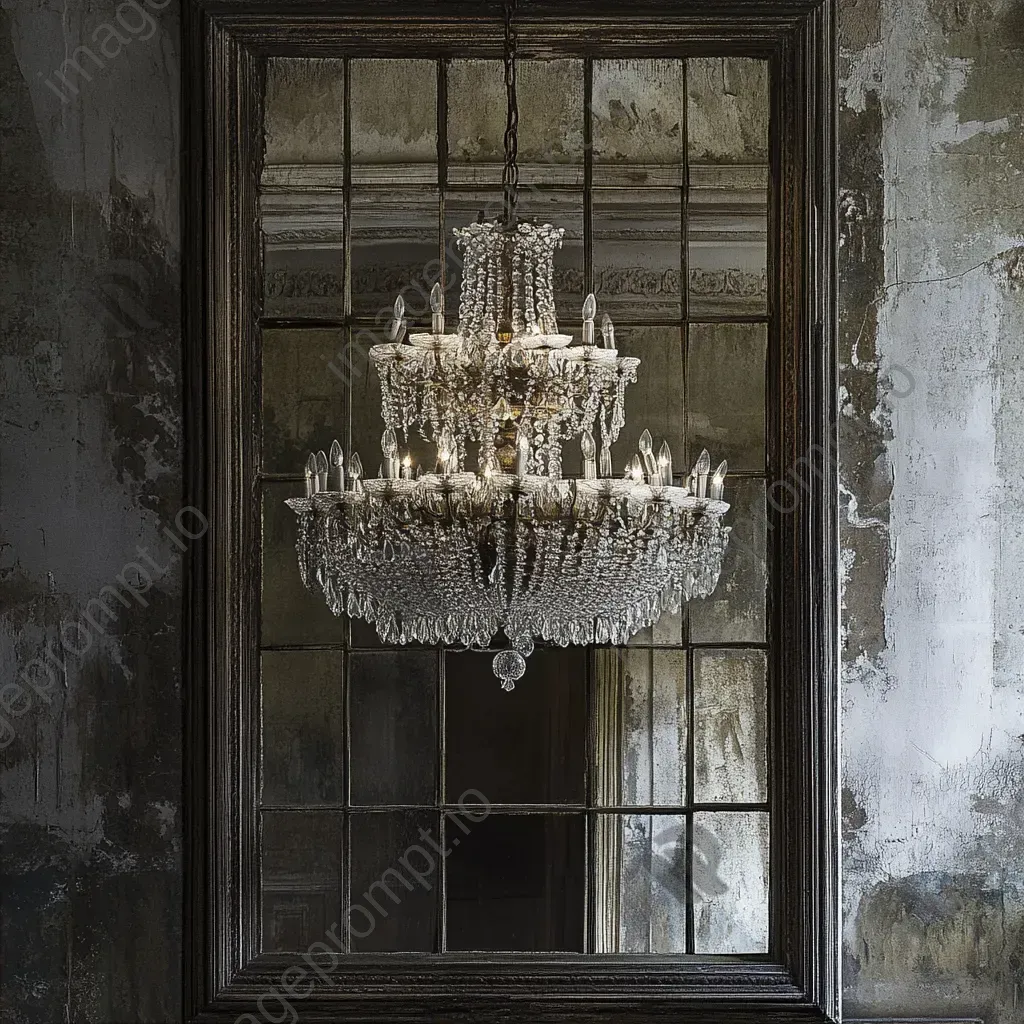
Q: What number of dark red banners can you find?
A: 0